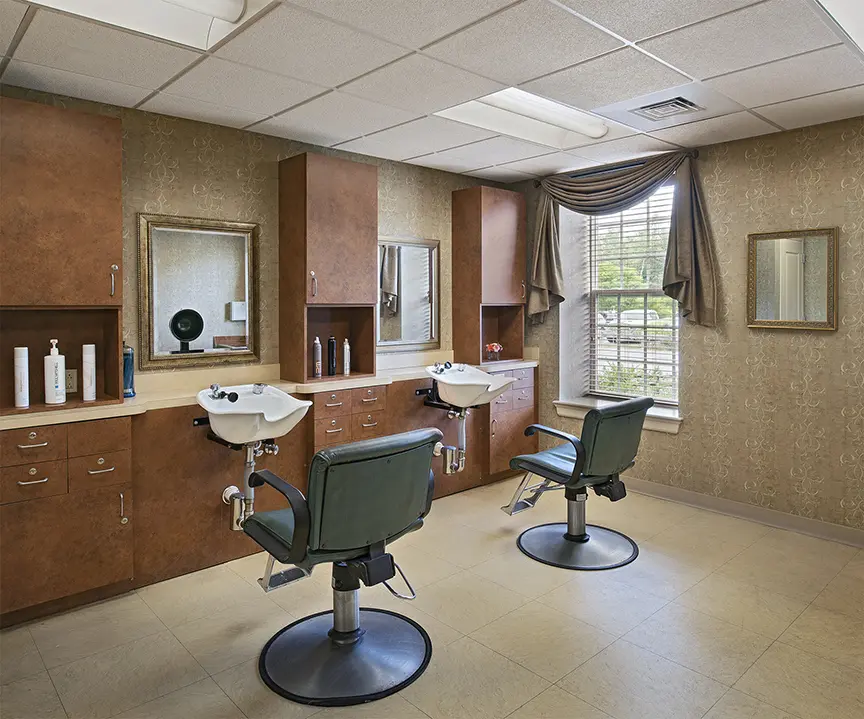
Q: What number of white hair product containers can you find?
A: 4